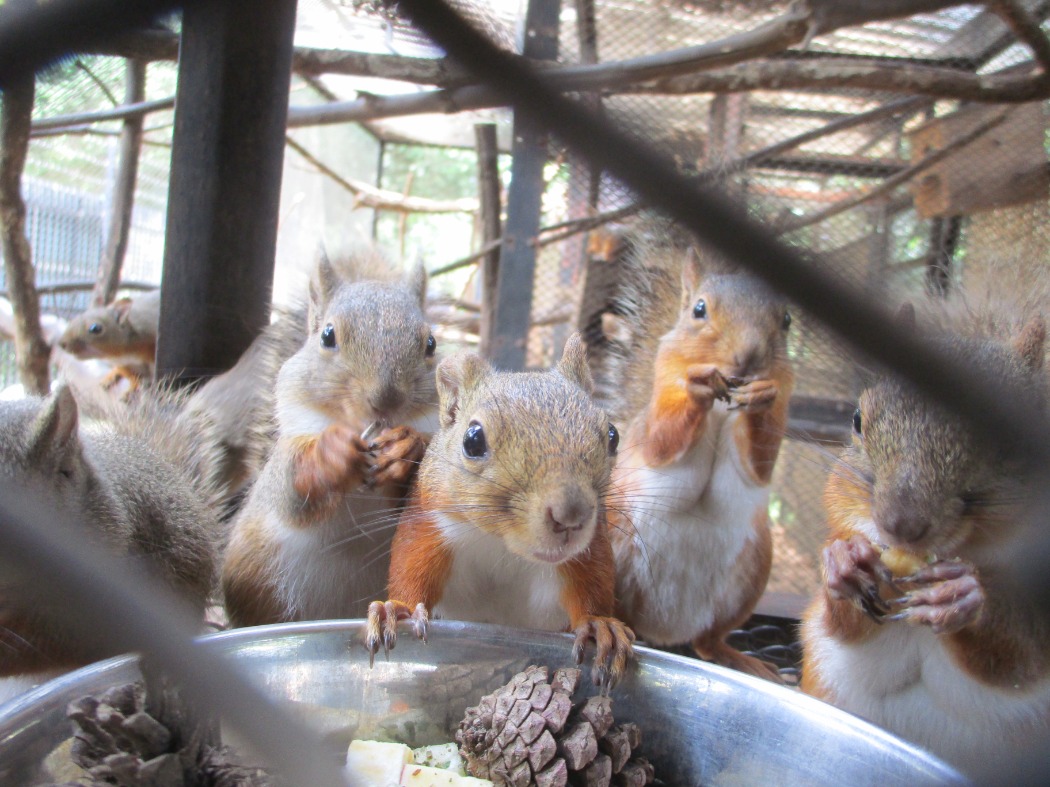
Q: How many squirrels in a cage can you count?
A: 6